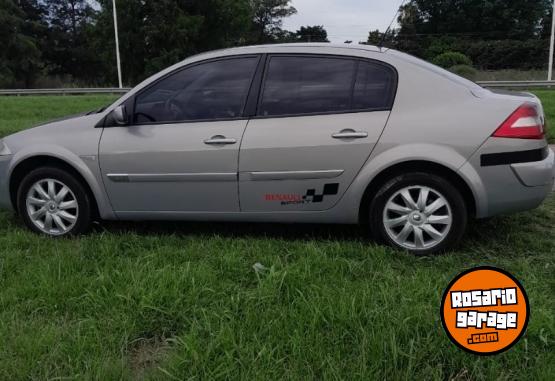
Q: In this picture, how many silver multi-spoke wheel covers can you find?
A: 2